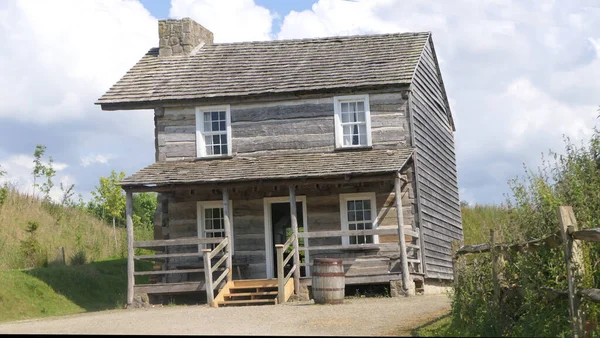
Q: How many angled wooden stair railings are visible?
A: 2